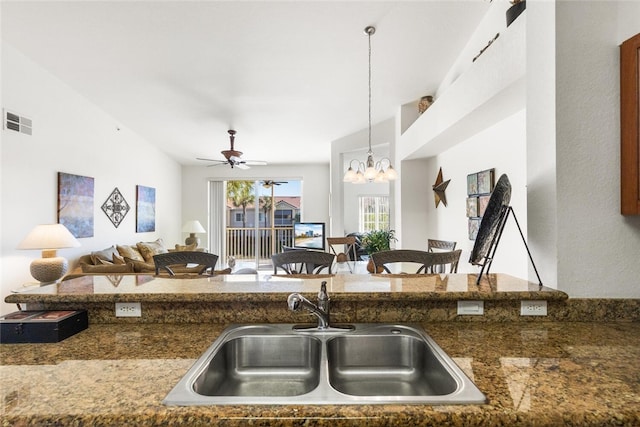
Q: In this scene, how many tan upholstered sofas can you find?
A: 1